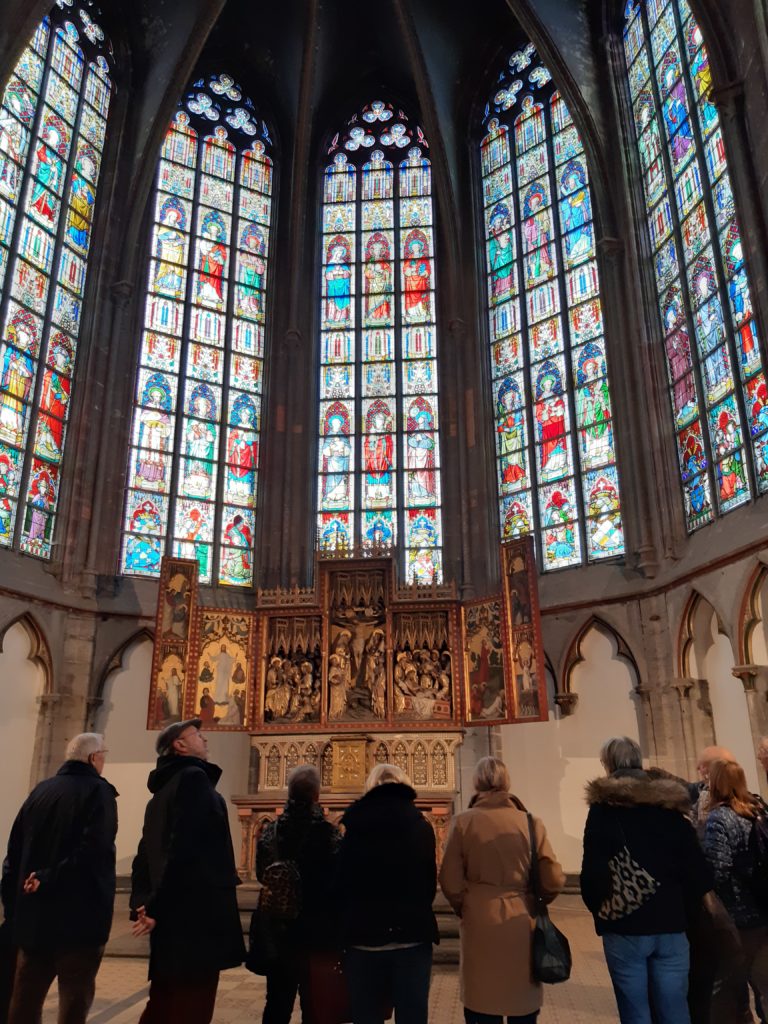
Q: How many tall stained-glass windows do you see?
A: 5